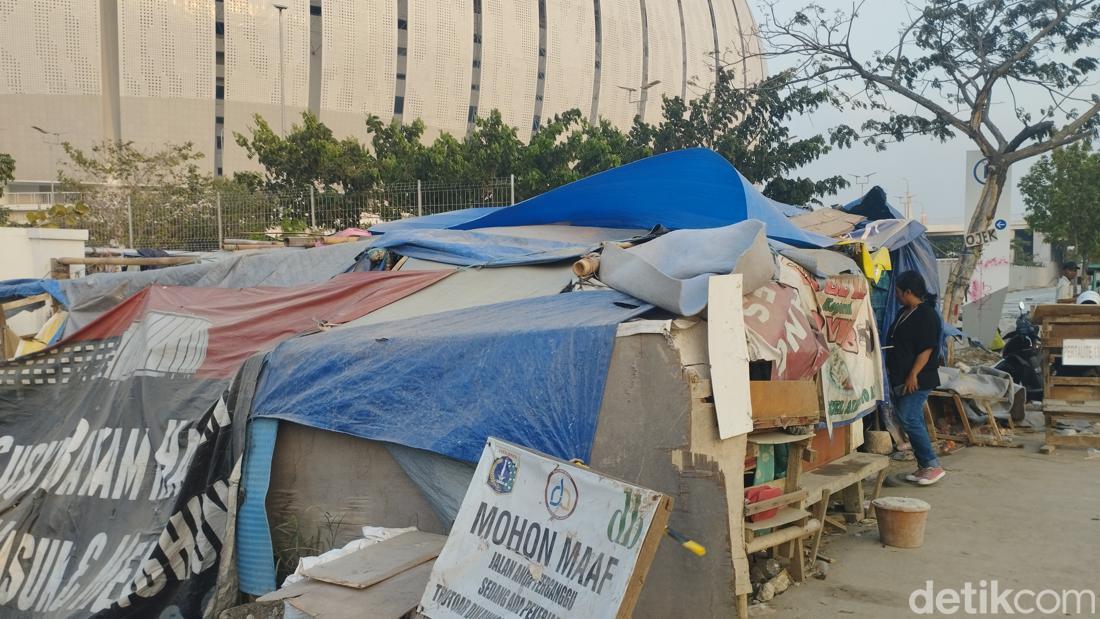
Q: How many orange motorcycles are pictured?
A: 0